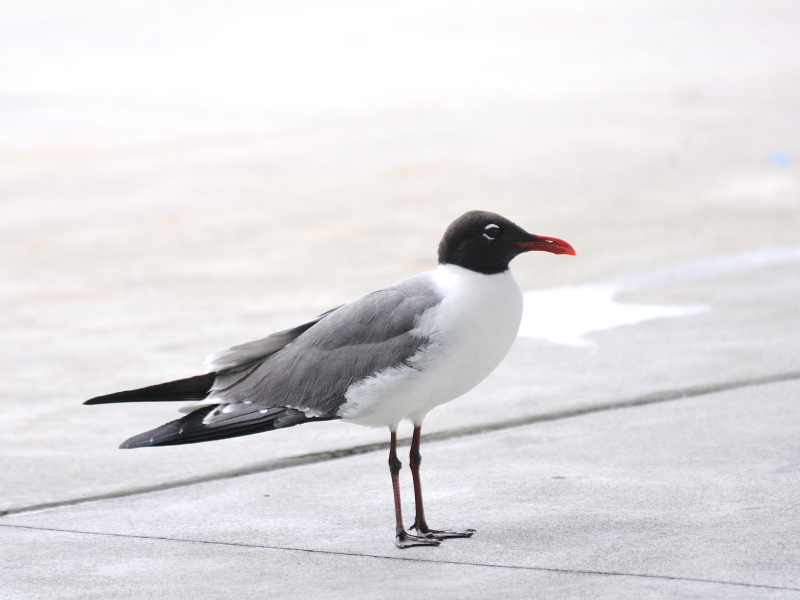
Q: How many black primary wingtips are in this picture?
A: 2